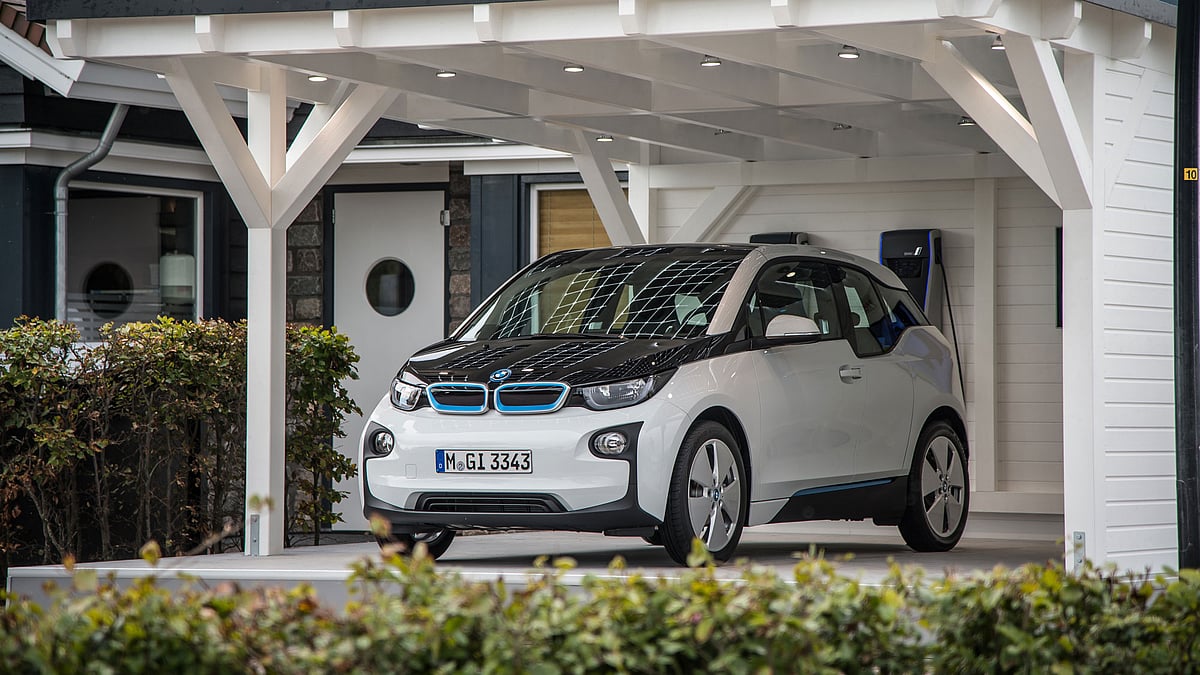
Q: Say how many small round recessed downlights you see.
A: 10